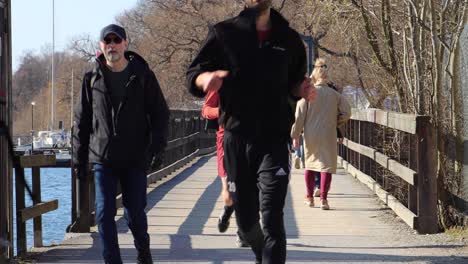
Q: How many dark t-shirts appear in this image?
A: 1